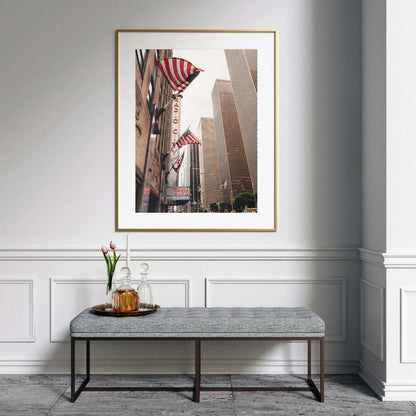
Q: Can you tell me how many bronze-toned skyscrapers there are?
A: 3